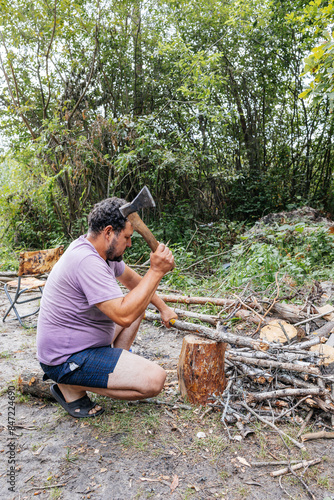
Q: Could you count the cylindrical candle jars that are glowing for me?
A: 0